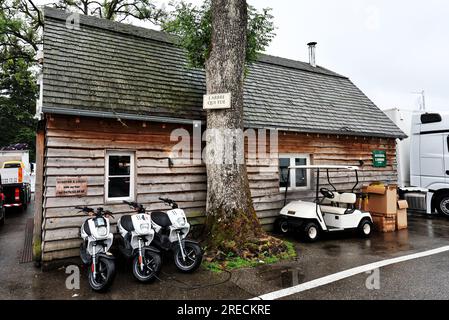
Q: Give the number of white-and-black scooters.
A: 3